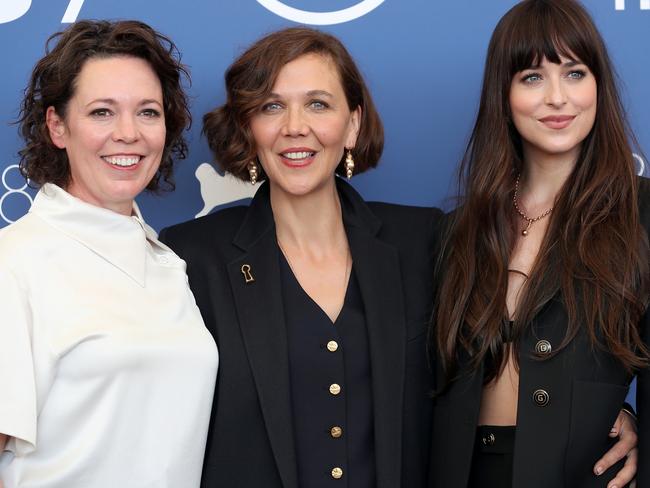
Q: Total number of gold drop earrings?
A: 2